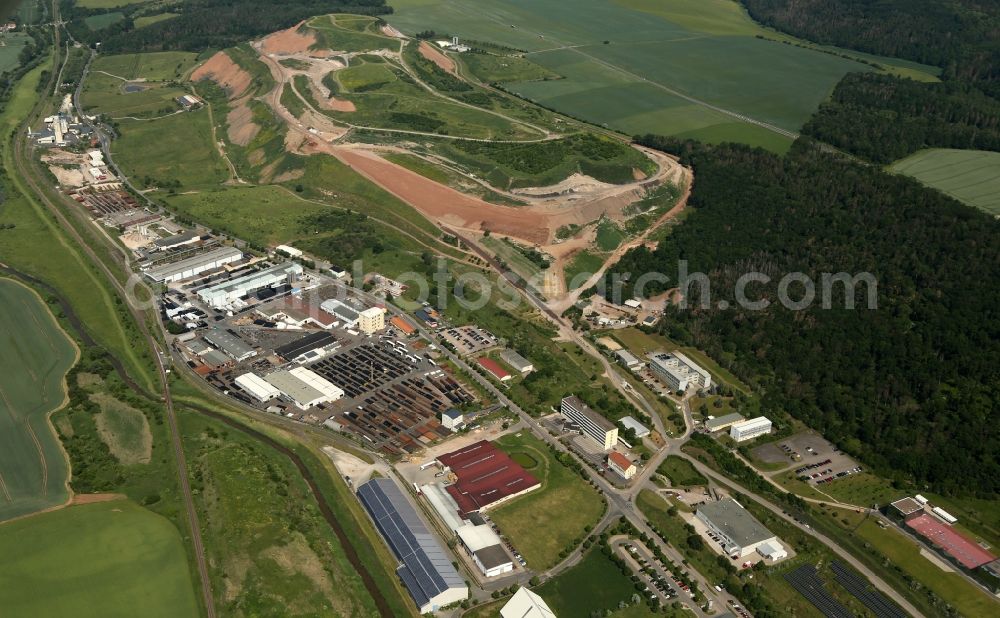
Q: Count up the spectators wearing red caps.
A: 0